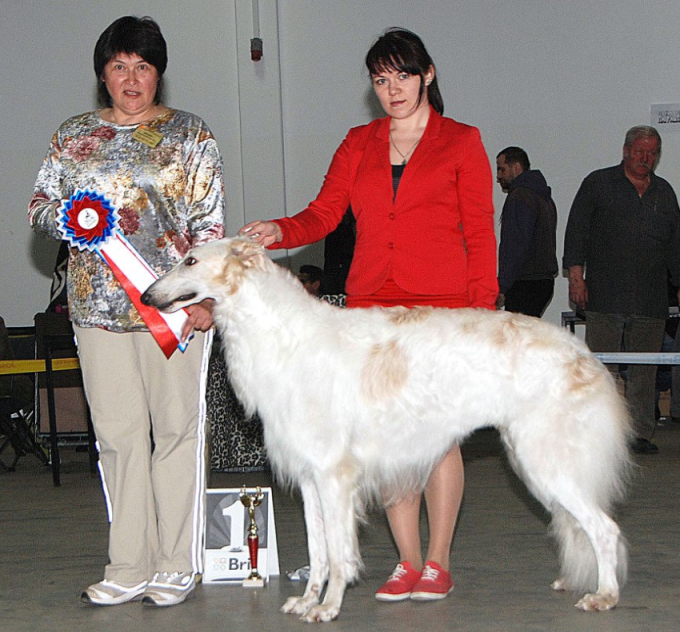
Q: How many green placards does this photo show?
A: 0